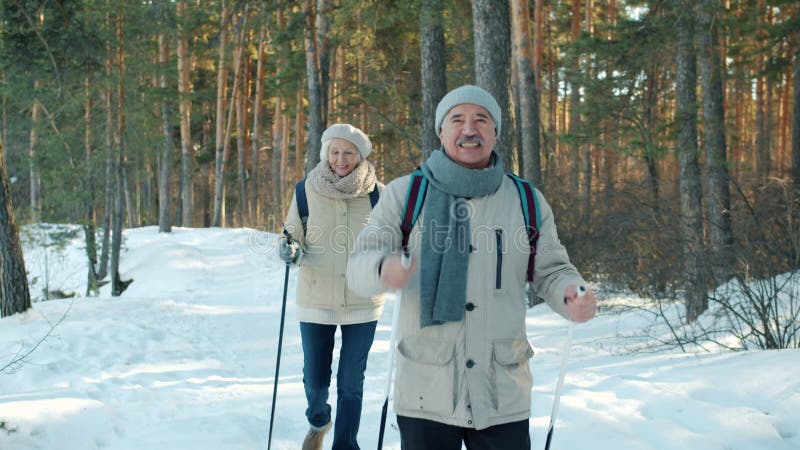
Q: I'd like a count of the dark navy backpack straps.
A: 2